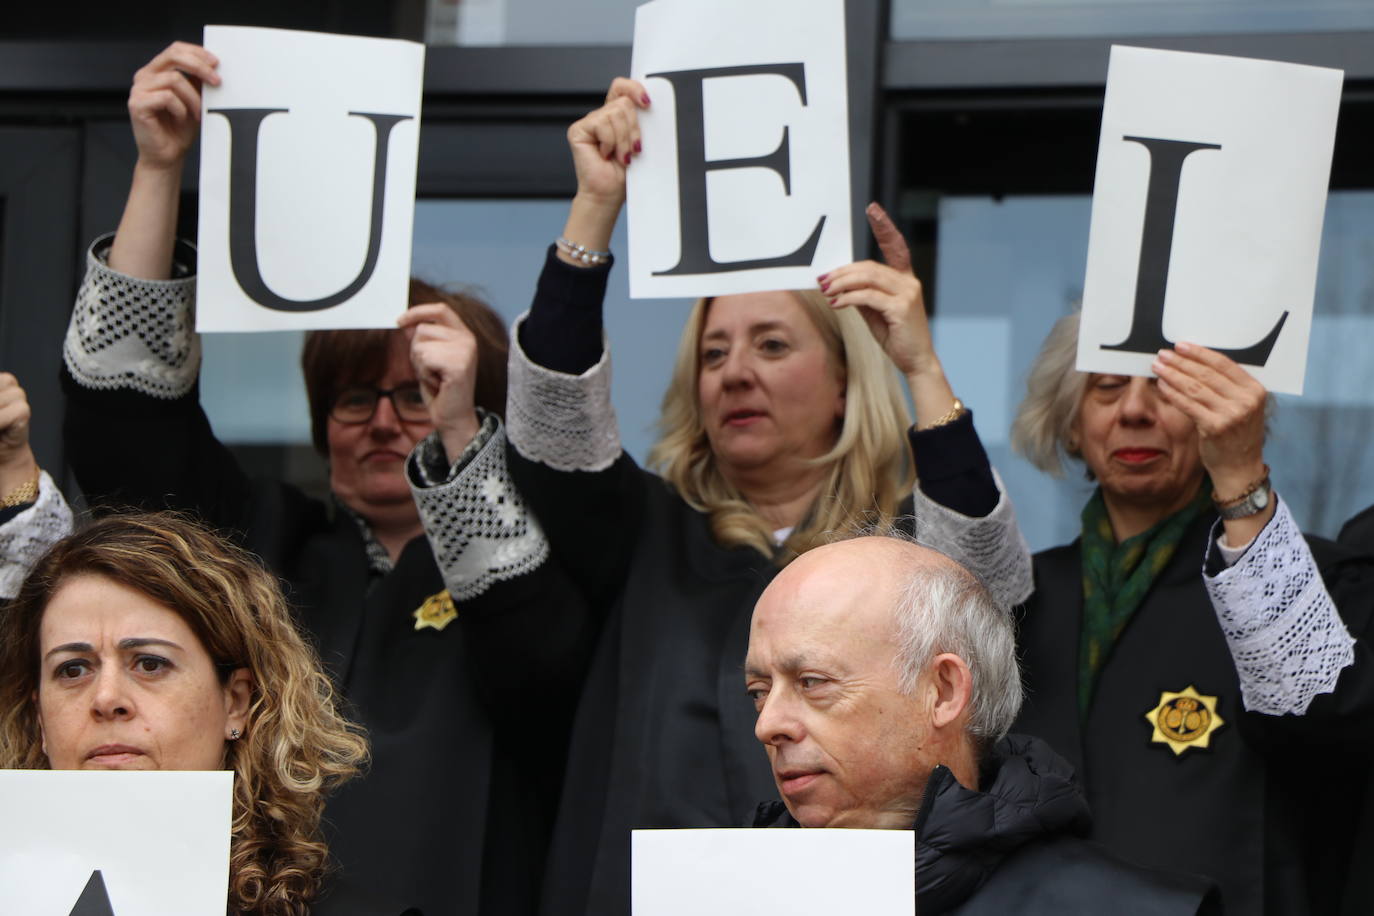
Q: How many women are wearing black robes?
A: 3